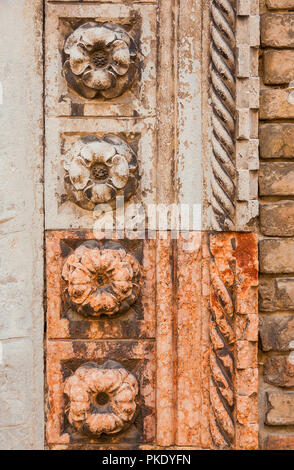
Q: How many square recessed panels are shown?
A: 4